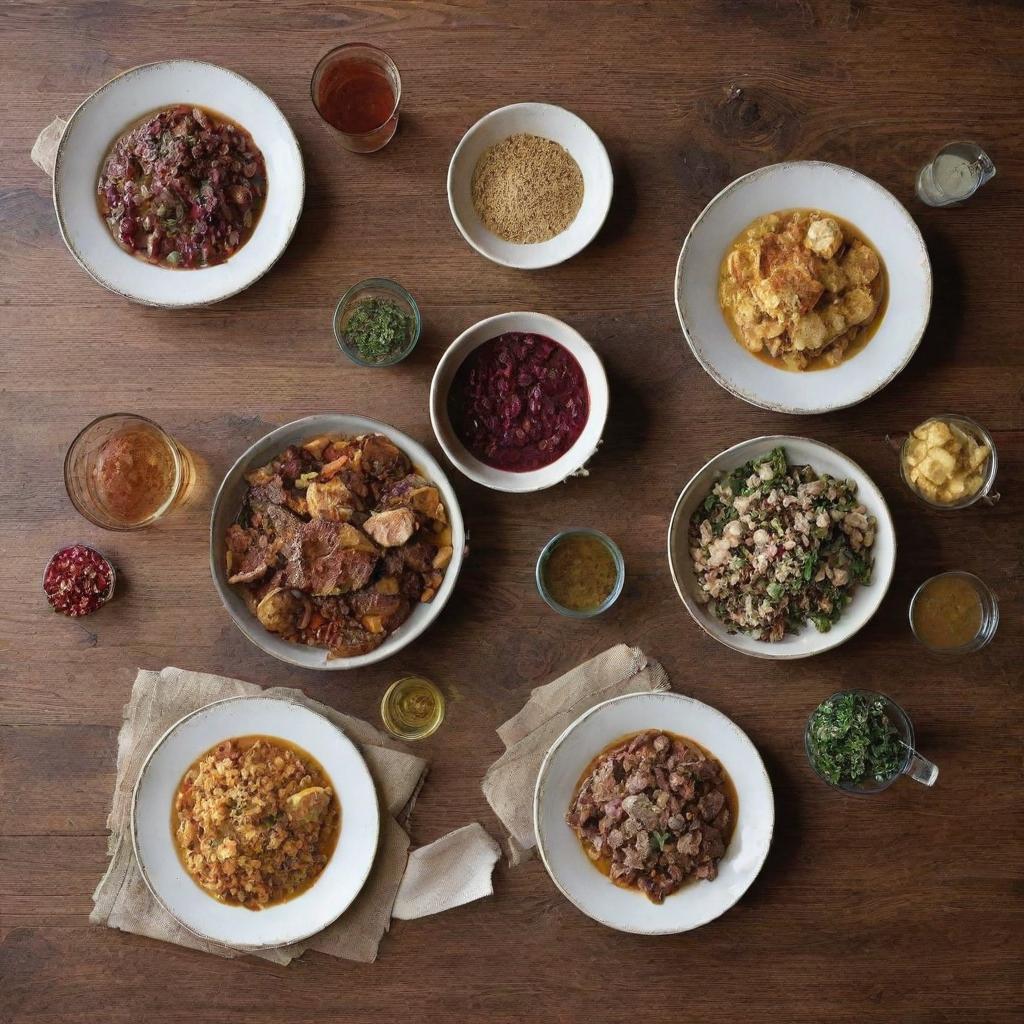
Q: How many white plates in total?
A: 4